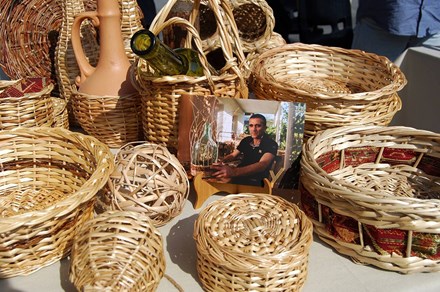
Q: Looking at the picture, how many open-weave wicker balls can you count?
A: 1